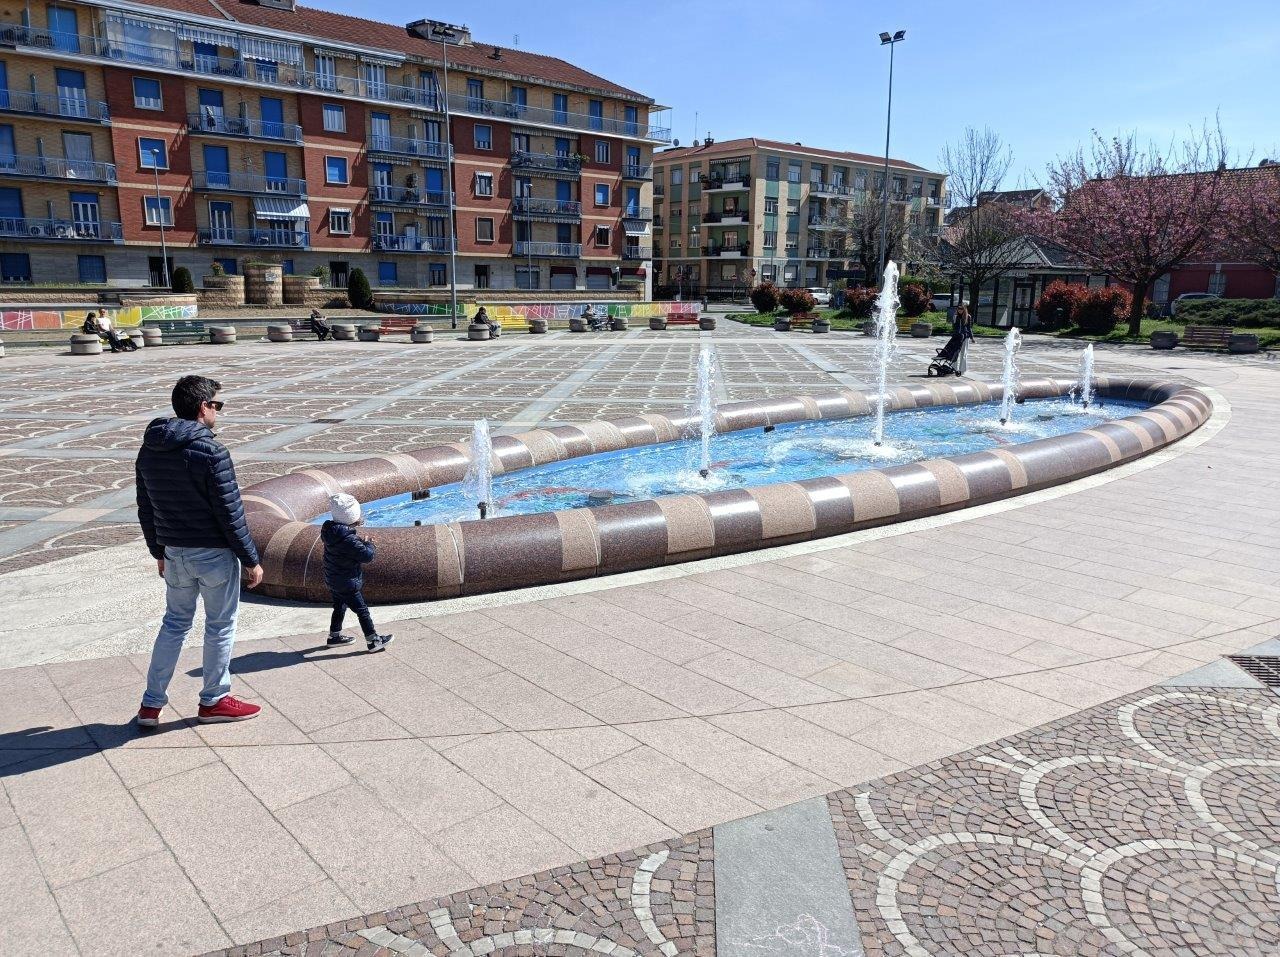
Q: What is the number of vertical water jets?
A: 5